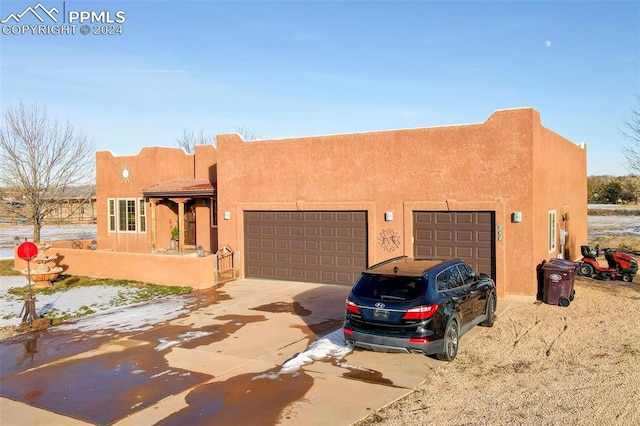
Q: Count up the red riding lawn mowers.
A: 1